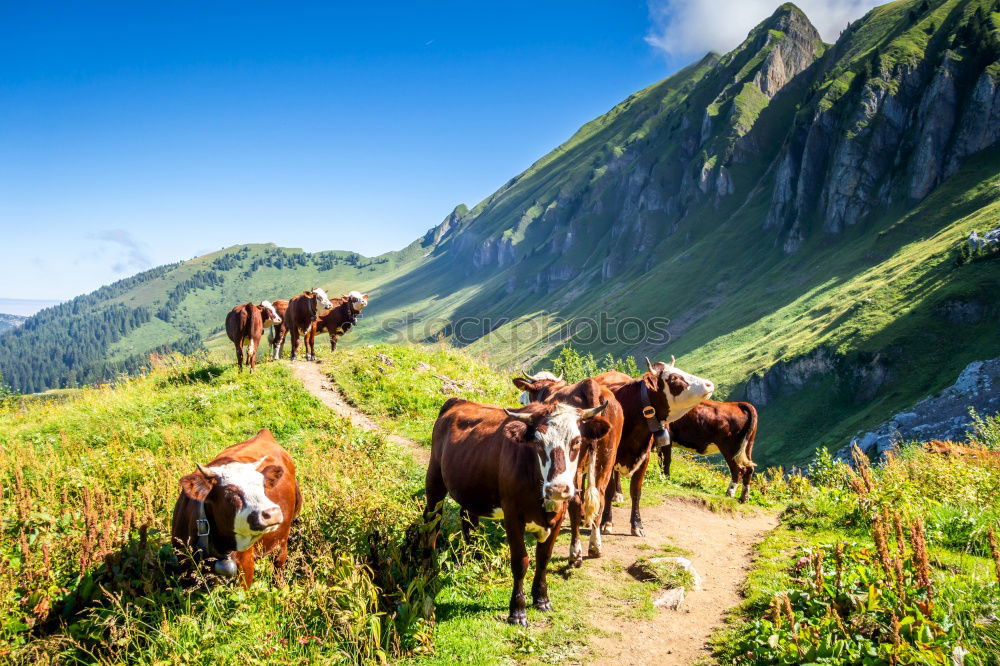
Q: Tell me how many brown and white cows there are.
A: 9